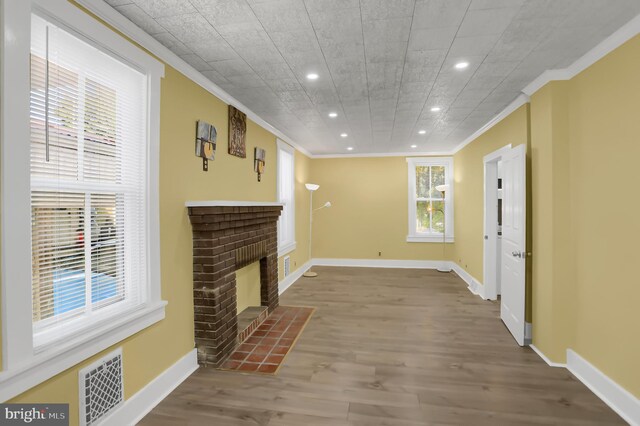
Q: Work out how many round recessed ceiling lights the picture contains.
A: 8